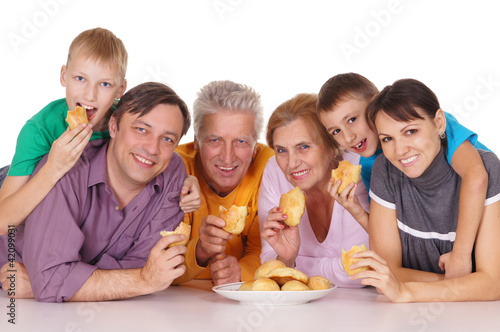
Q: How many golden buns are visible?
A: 12